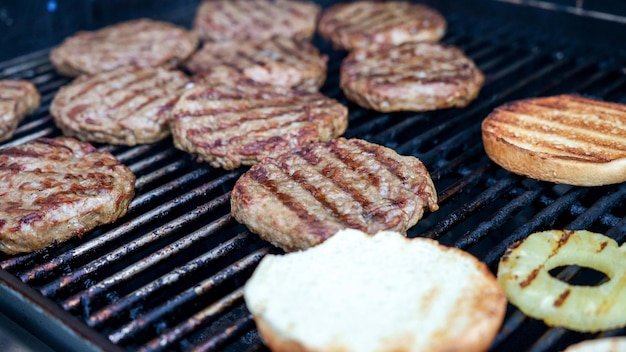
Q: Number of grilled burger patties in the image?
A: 10